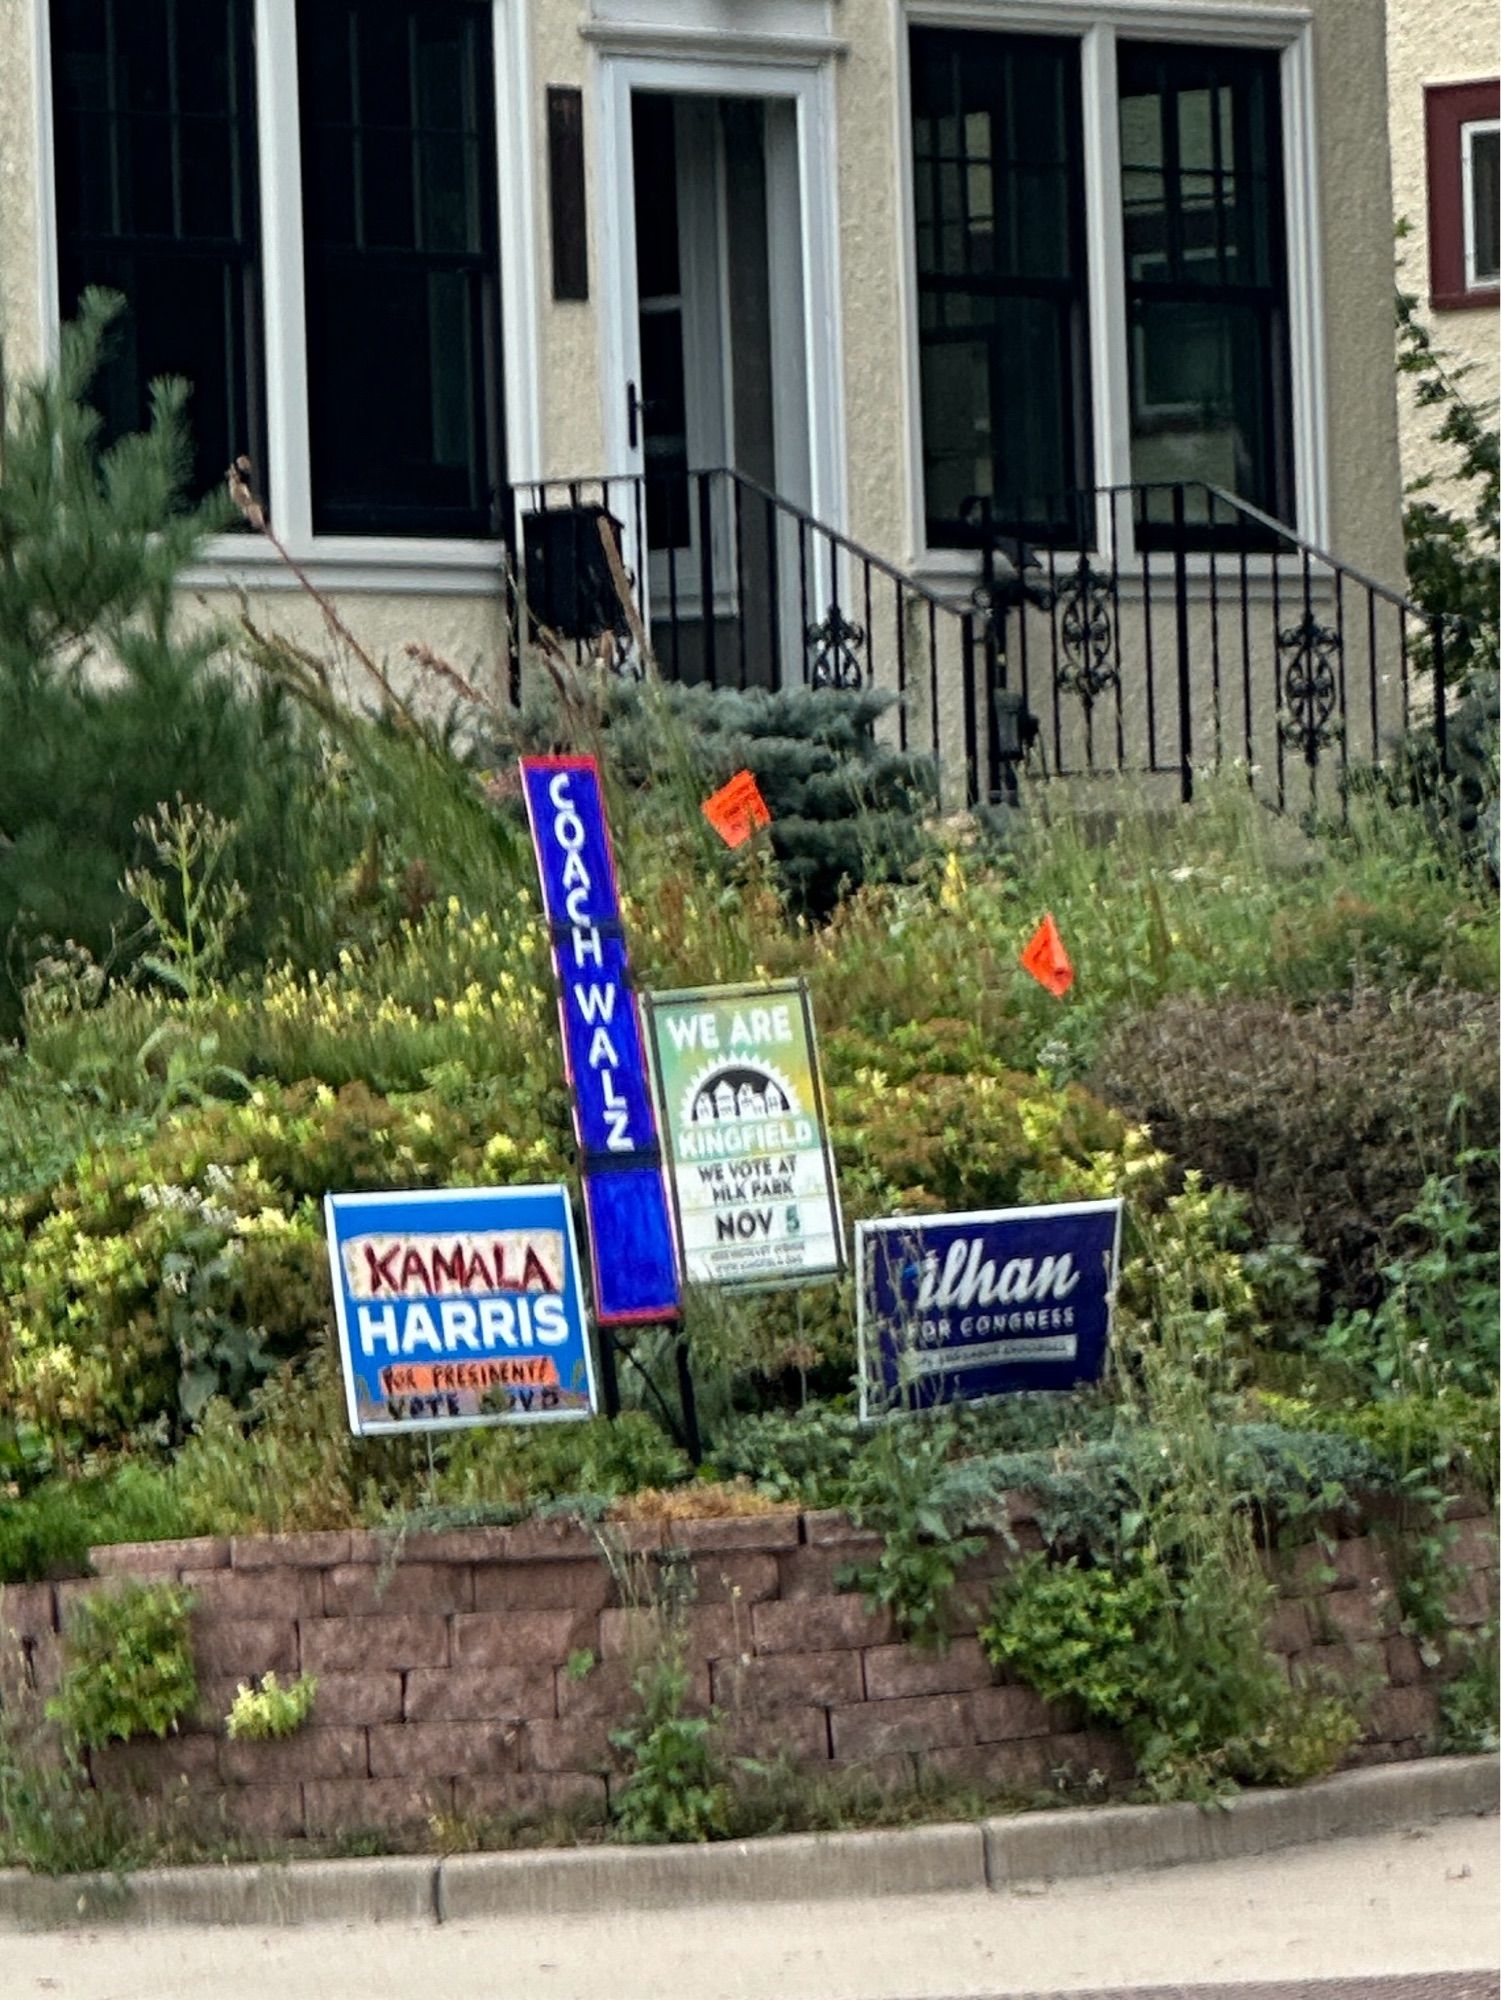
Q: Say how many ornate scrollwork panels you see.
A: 3